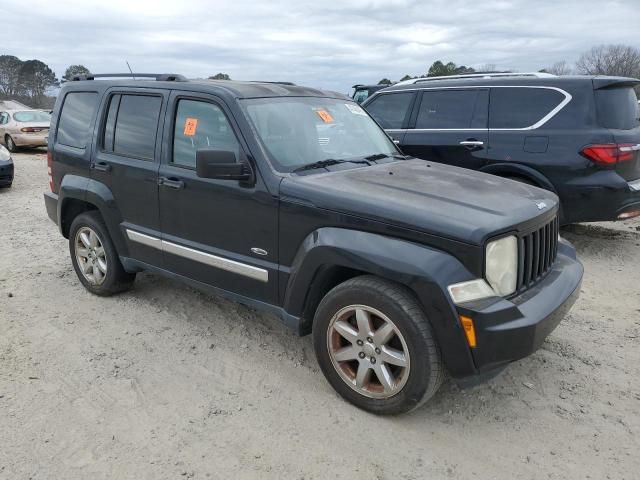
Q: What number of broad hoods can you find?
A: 1